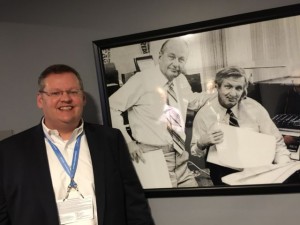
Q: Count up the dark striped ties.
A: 2